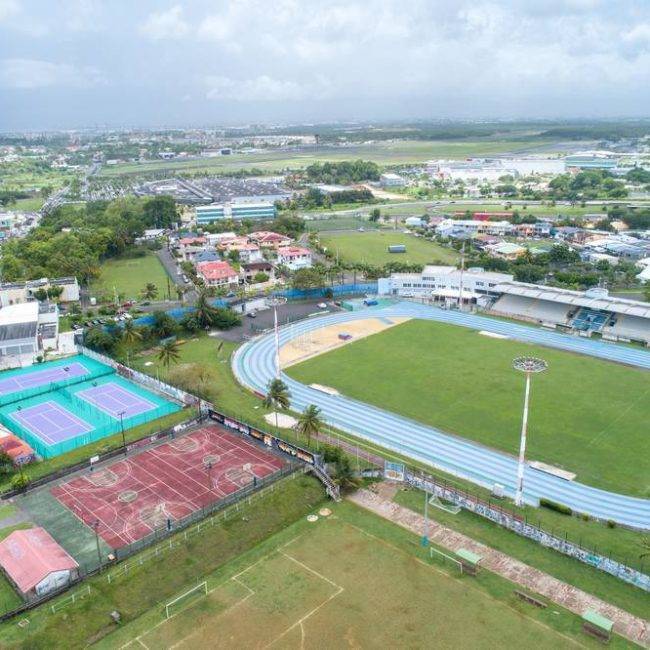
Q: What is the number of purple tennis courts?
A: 3